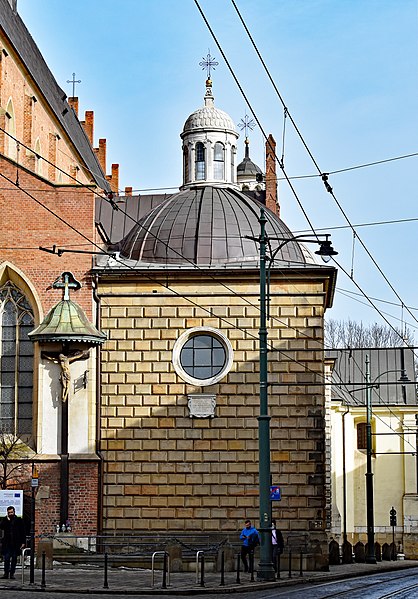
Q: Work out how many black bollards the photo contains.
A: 10